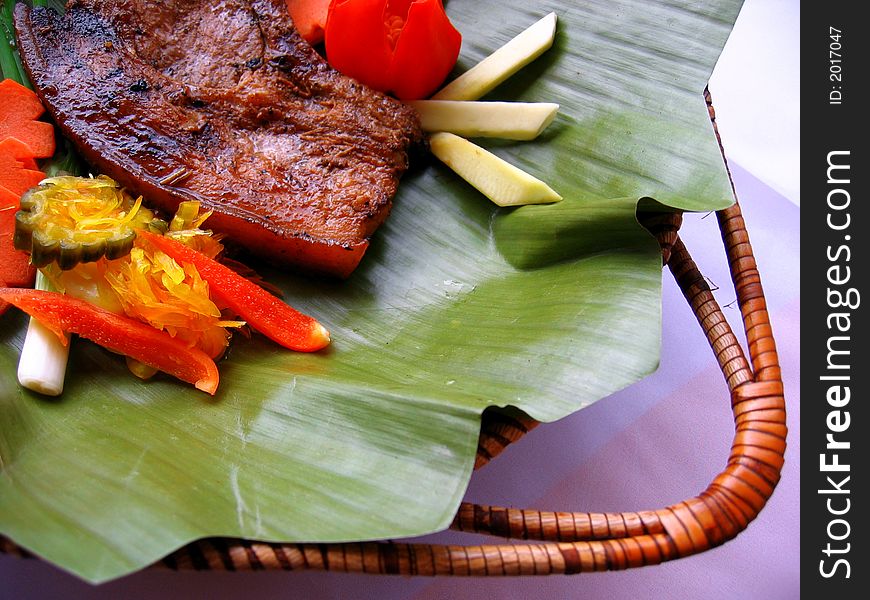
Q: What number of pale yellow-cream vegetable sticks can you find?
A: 3